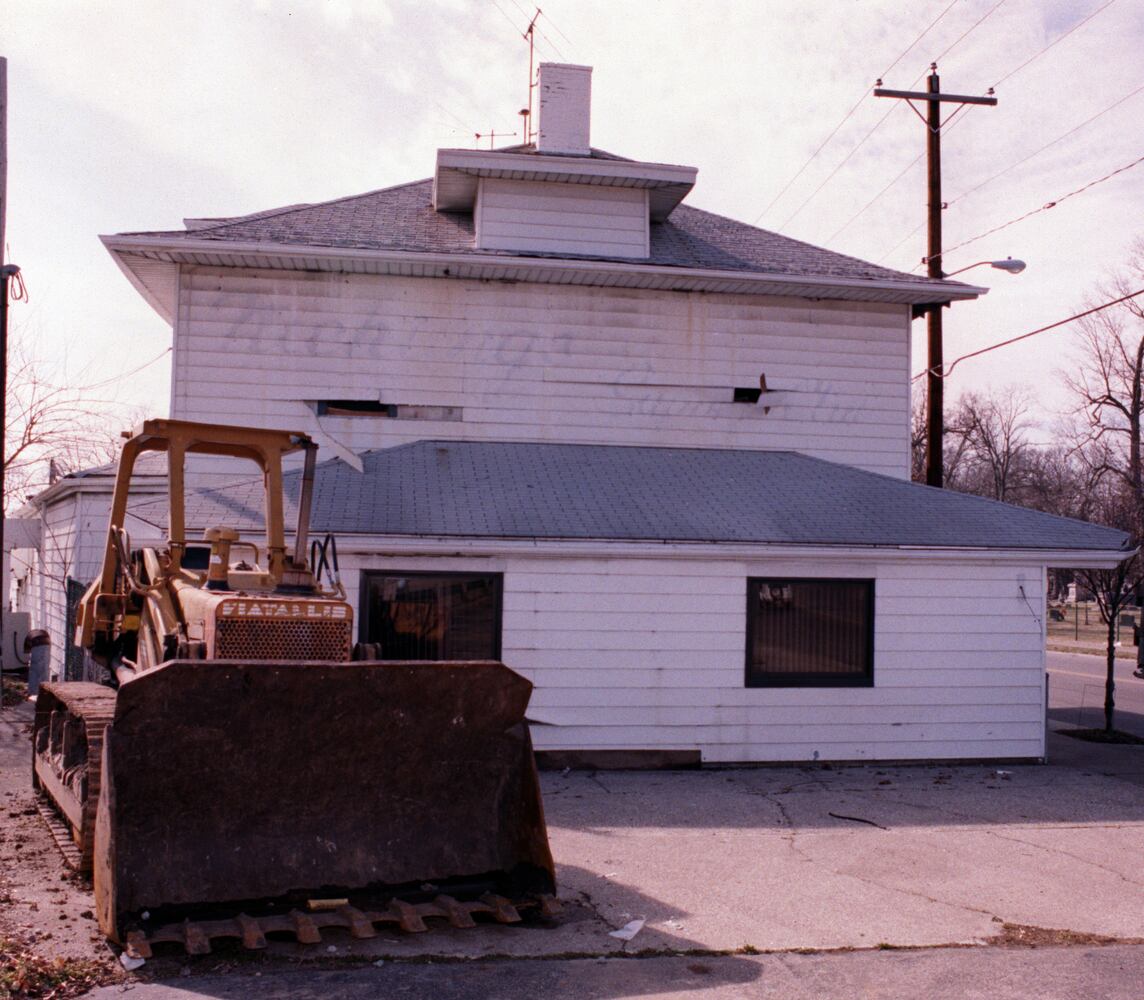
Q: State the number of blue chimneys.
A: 0